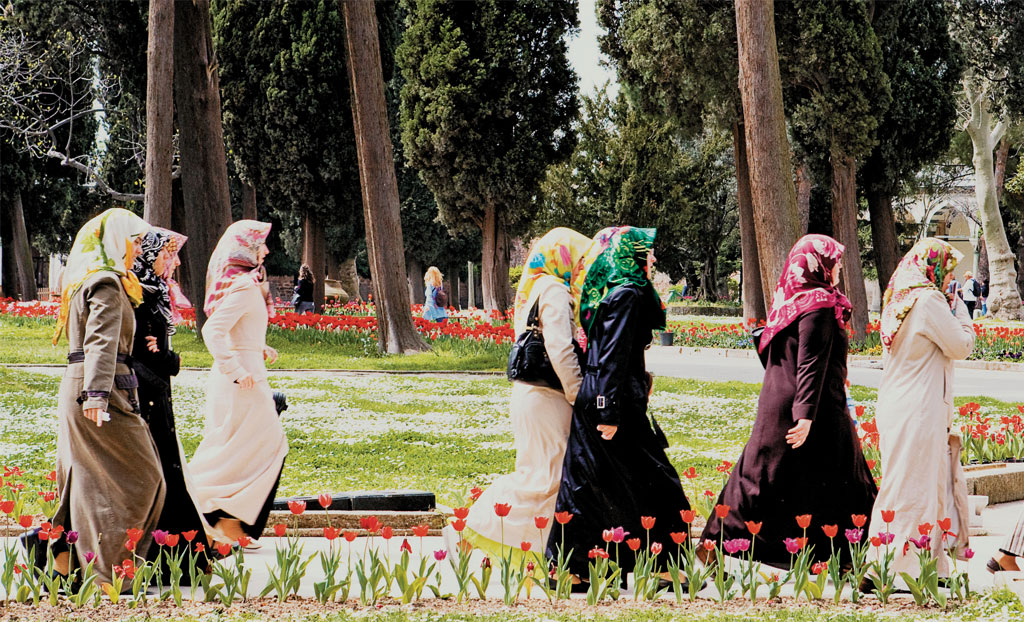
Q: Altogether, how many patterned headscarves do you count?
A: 8